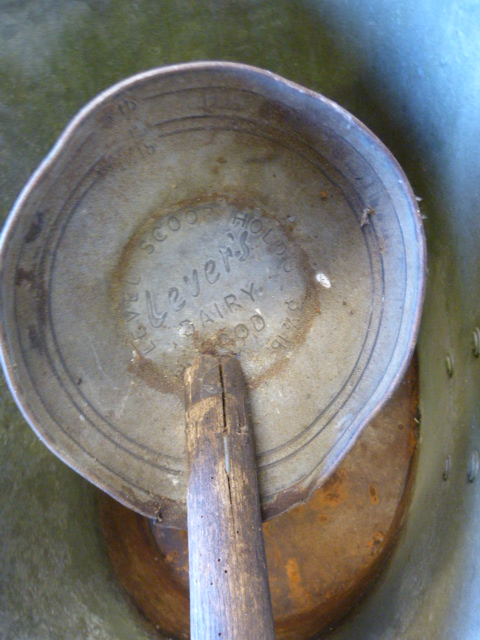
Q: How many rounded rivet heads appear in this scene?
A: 4